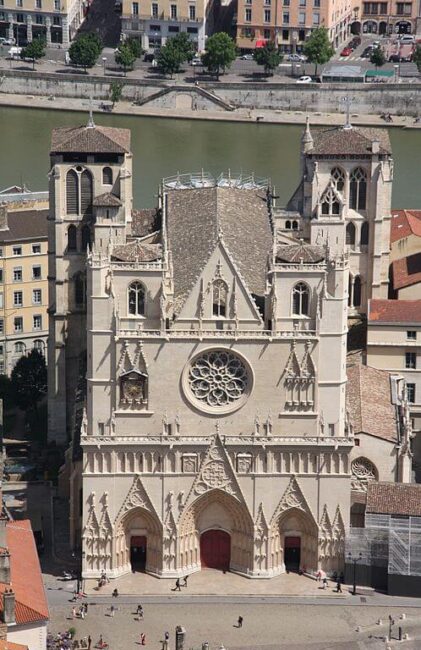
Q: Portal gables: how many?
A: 3